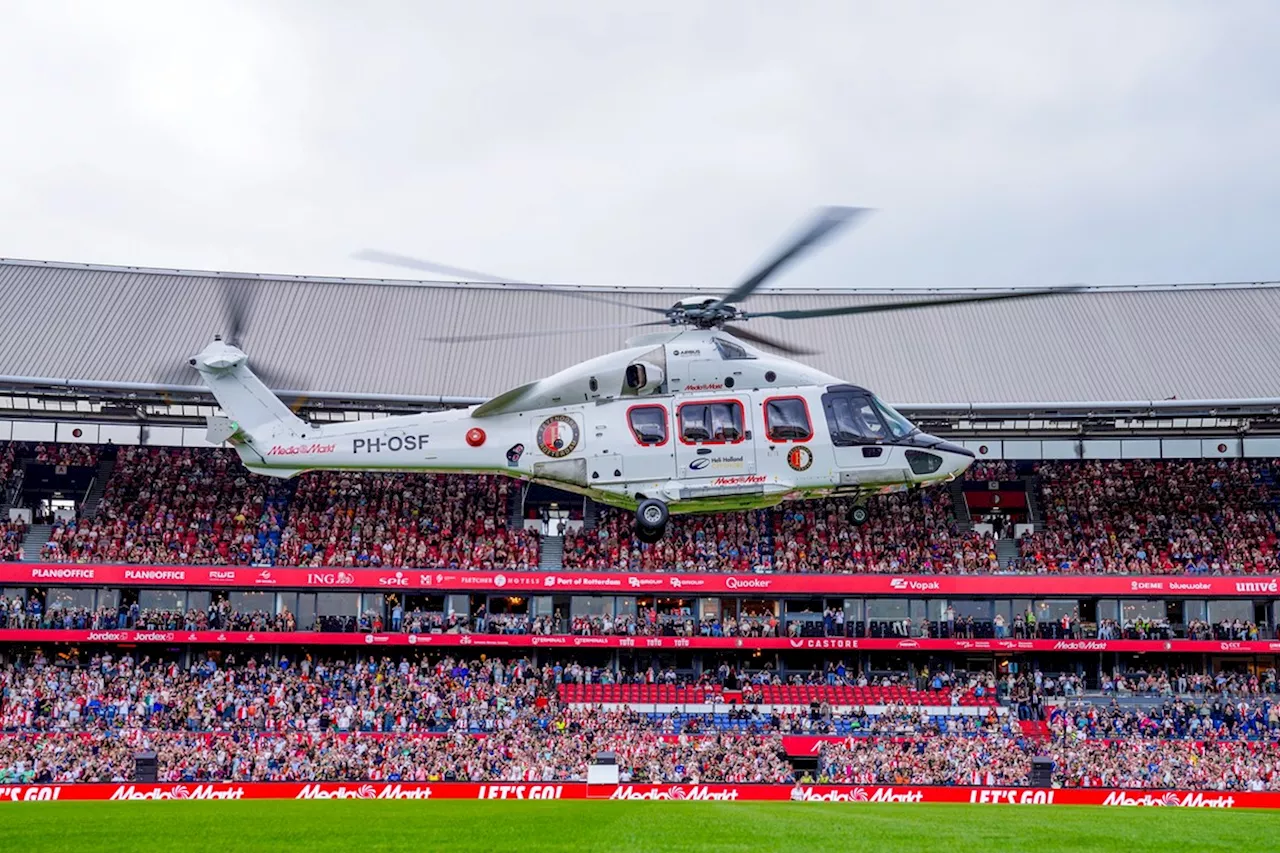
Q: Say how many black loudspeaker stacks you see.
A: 2